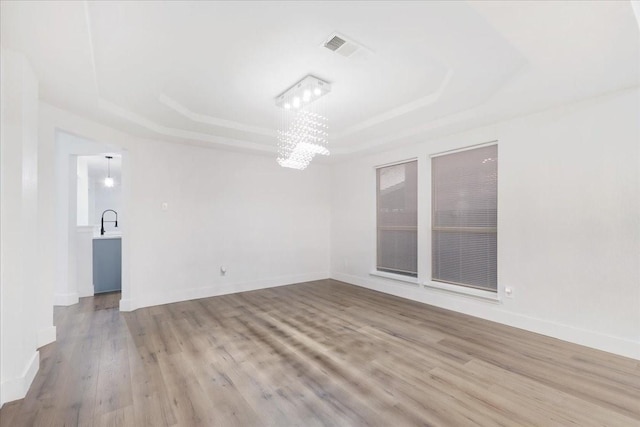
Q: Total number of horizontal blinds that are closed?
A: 2